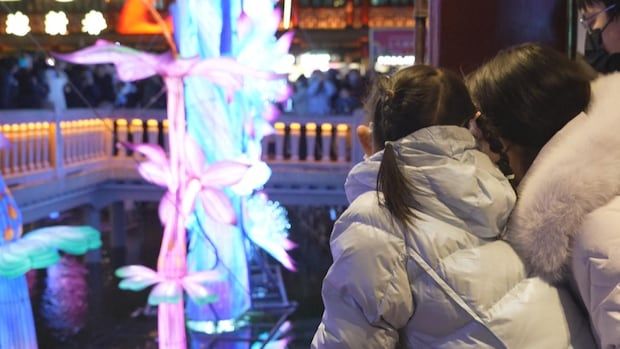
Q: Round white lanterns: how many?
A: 3